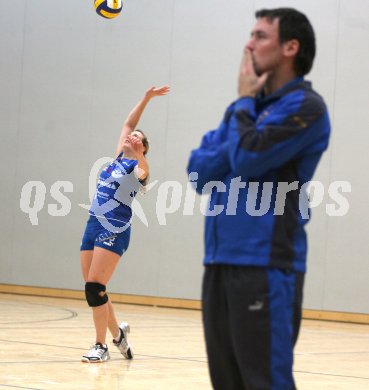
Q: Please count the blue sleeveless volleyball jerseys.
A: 1